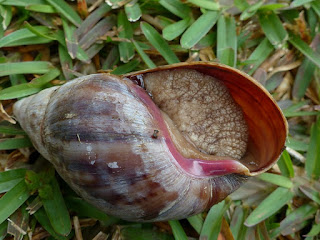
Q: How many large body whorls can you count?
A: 1